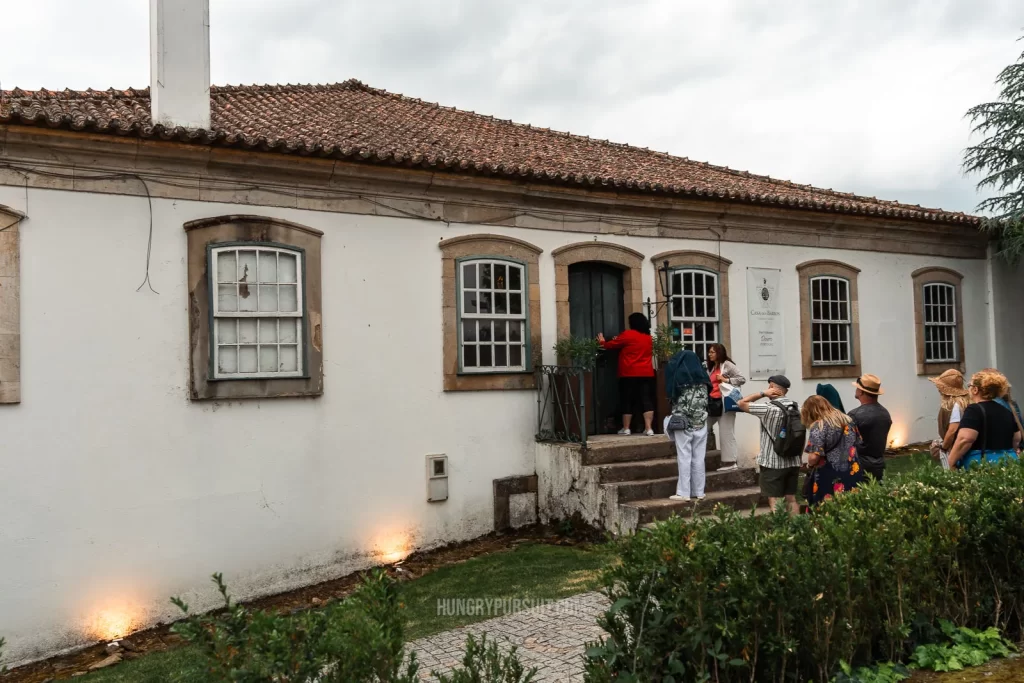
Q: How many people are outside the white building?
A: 10